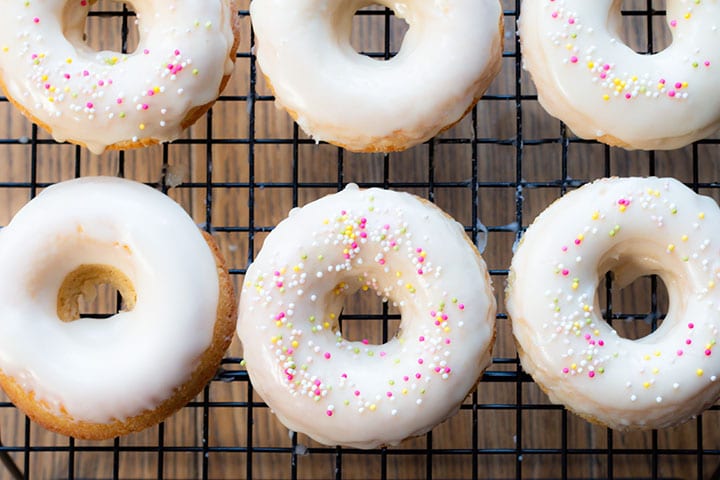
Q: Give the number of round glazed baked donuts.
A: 6